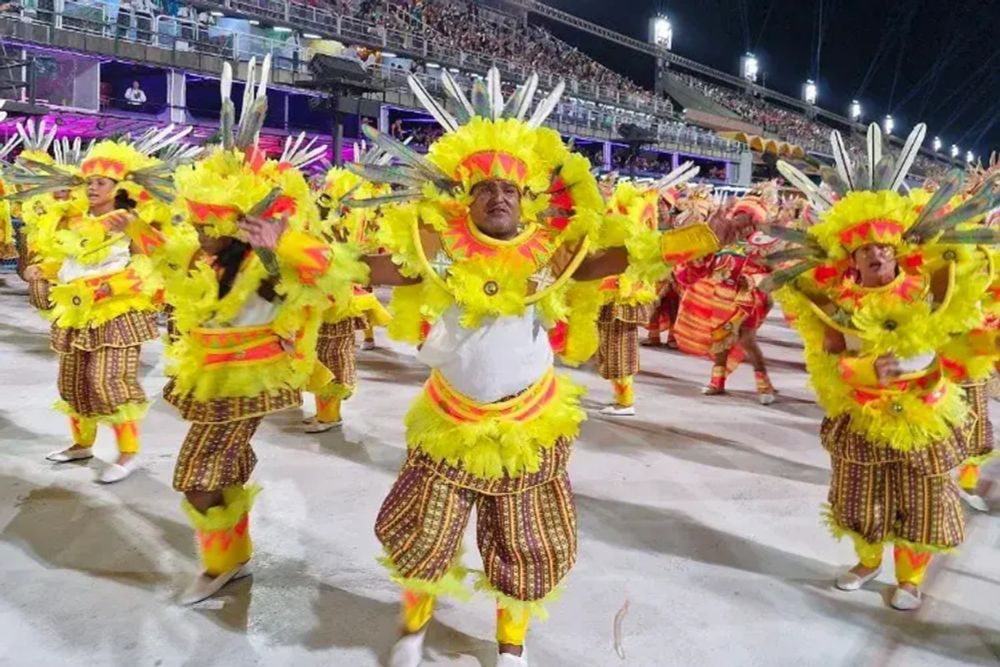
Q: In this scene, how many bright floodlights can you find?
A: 8